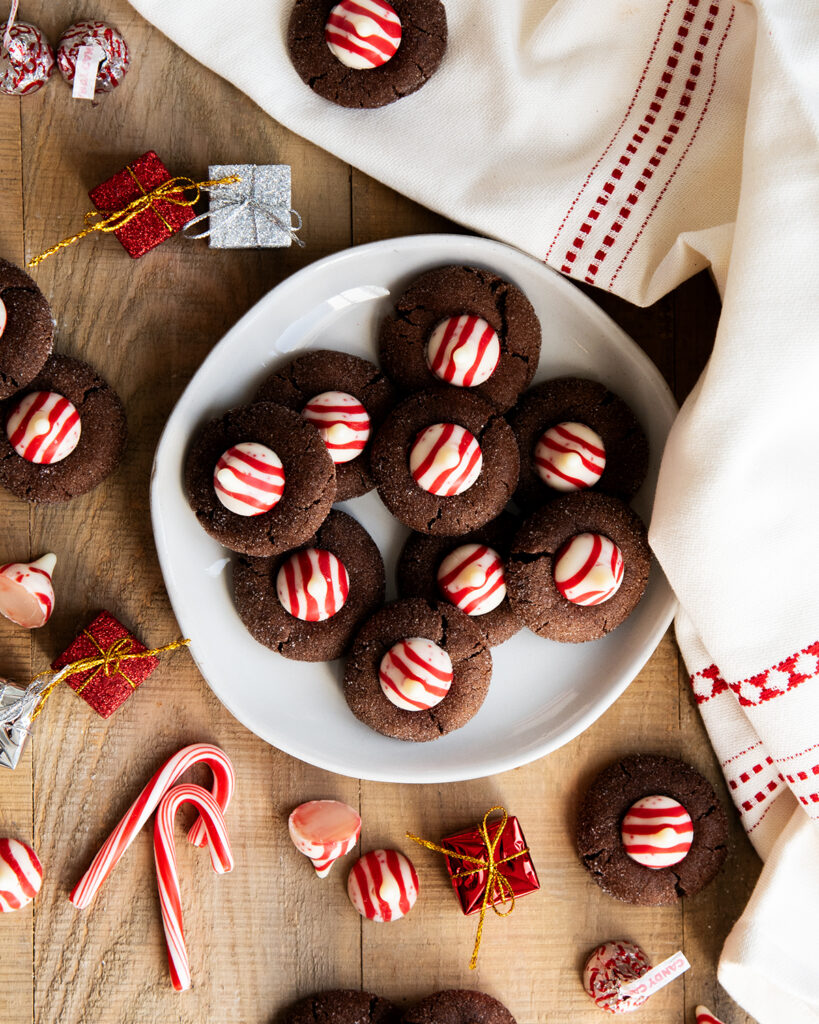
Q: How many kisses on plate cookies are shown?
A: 9